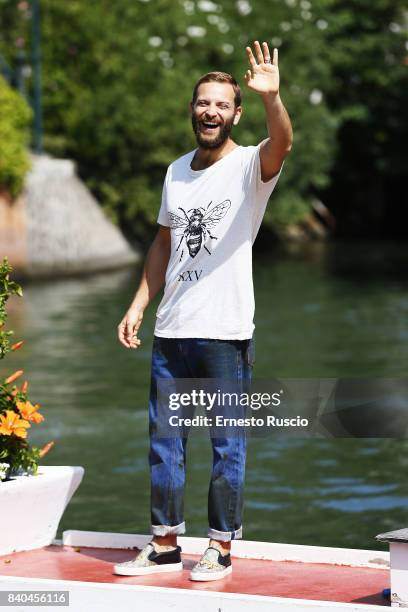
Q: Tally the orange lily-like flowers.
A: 2